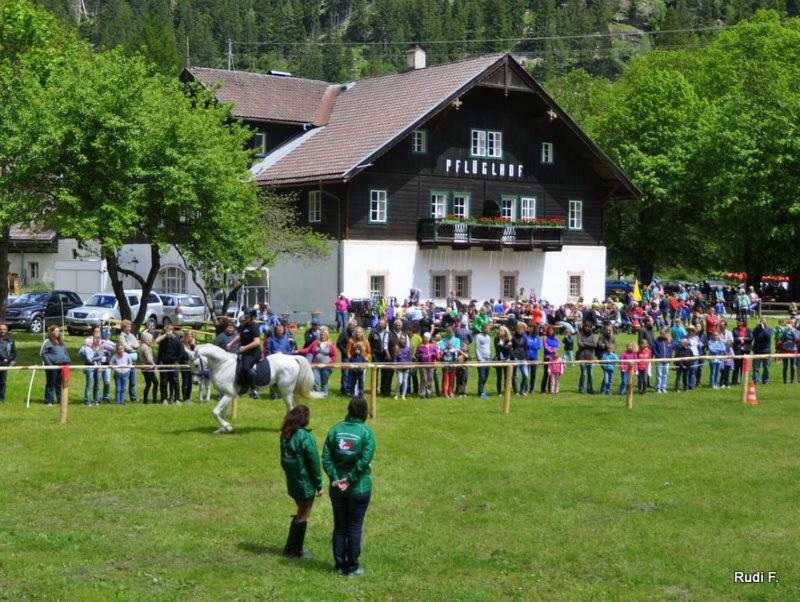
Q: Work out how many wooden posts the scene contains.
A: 6